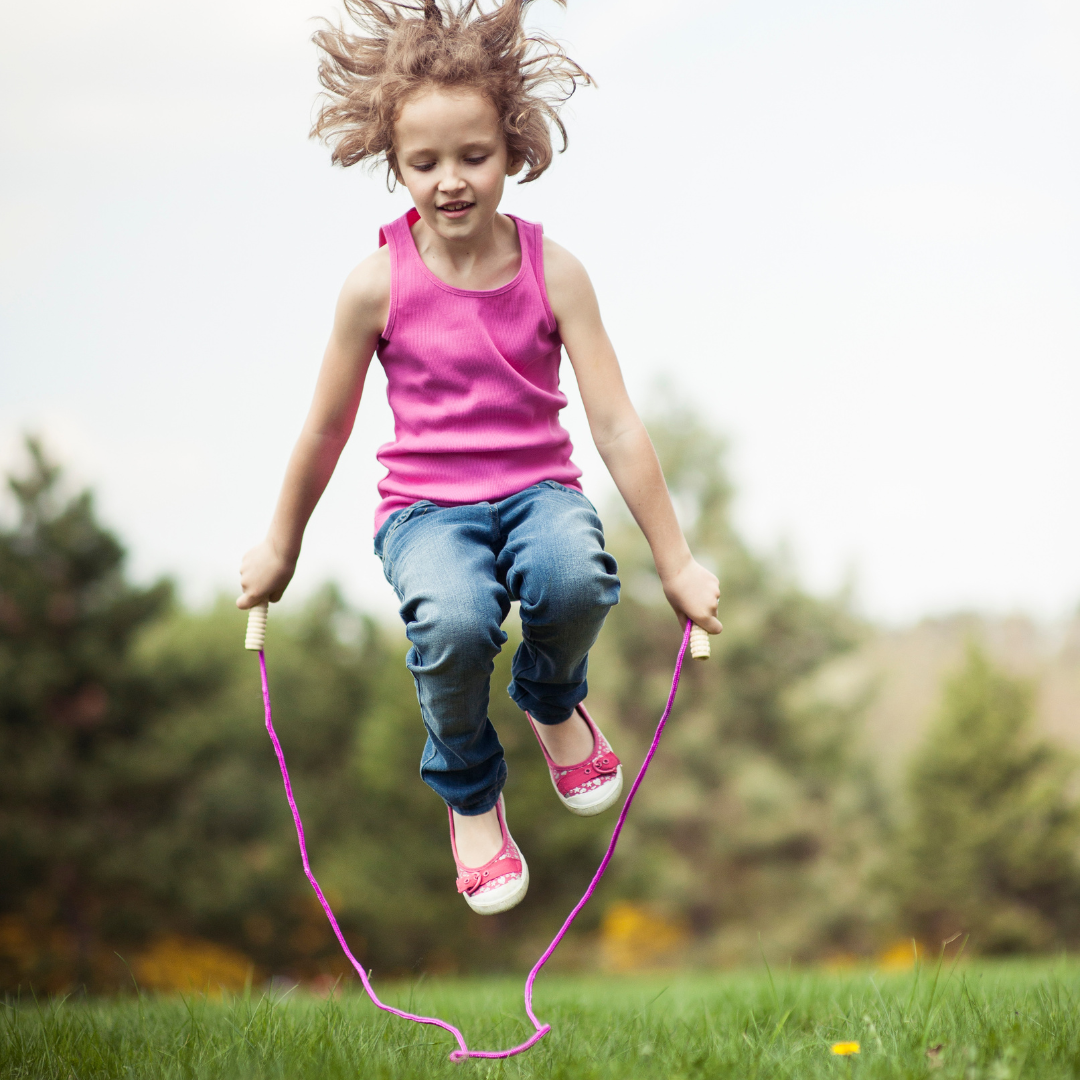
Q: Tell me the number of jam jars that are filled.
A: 0